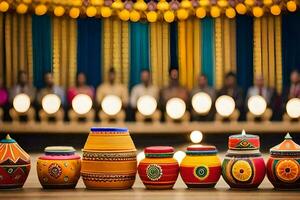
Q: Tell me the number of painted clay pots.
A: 7